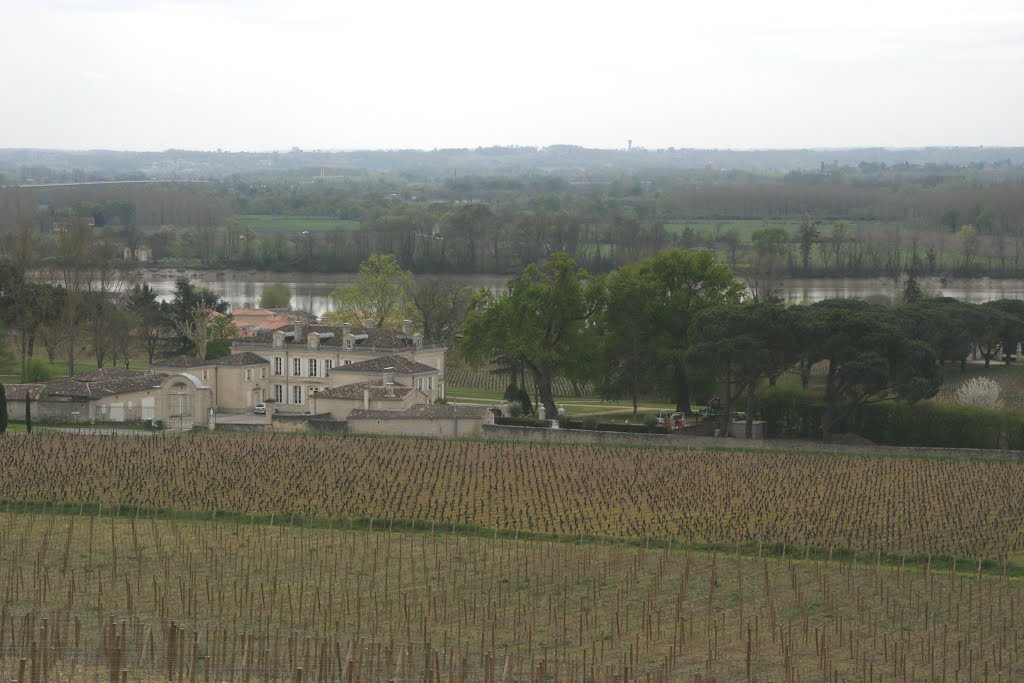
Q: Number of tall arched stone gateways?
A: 1